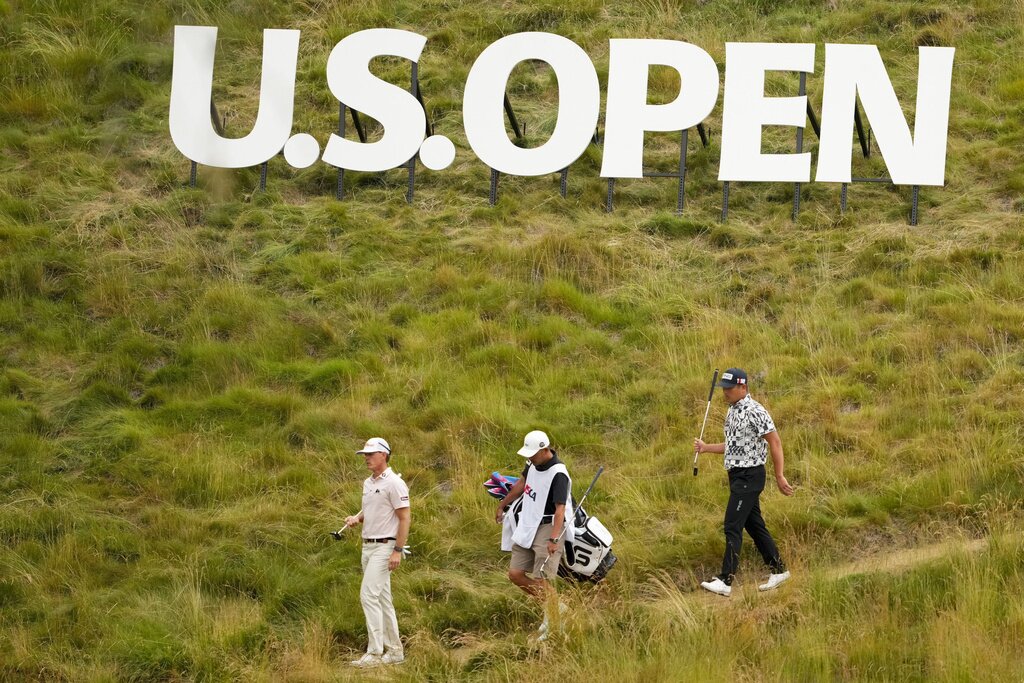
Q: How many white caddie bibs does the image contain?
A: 1